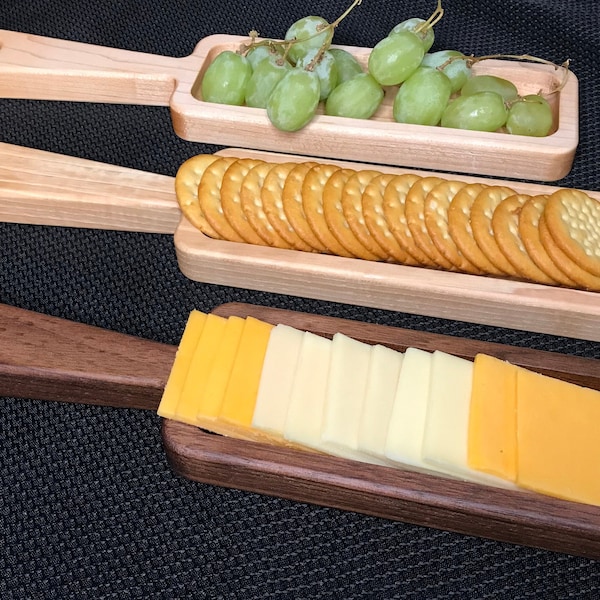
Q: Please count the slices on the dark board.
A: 12